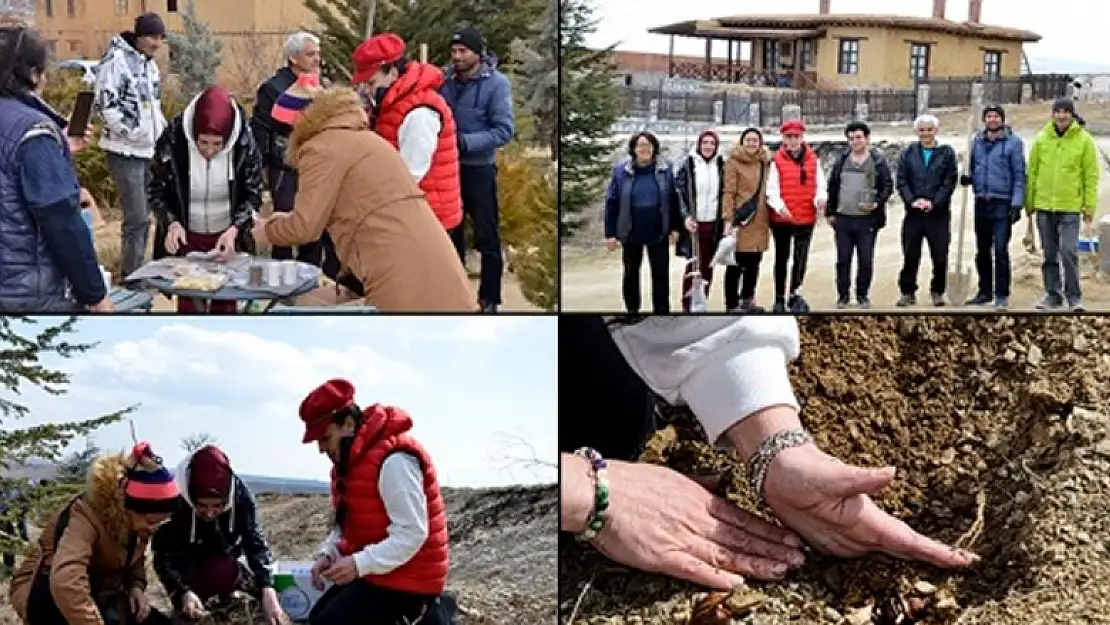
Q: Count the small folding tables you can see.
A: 1